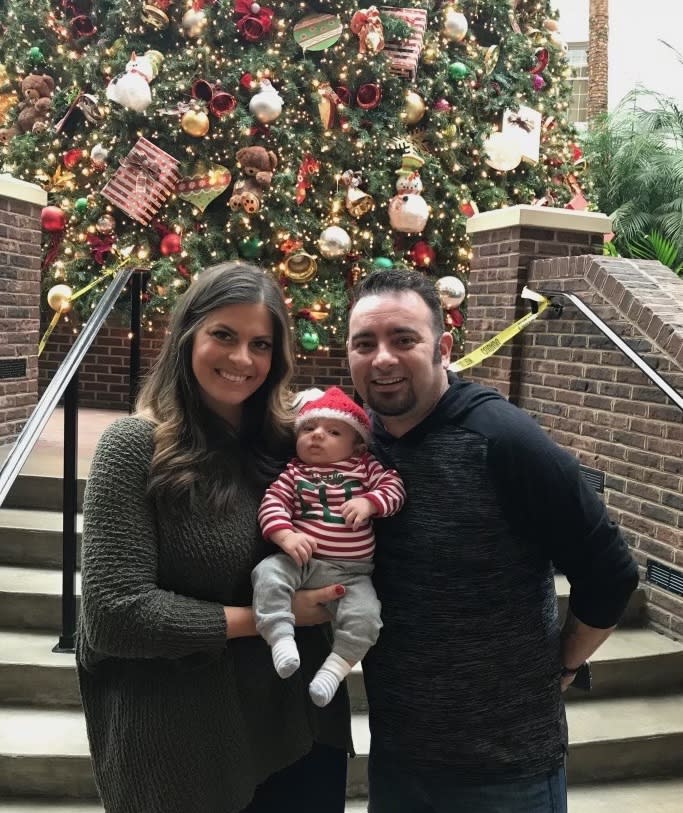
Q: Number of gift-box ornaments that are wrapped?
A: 3